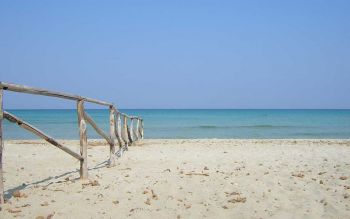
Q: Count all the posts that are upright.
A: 8